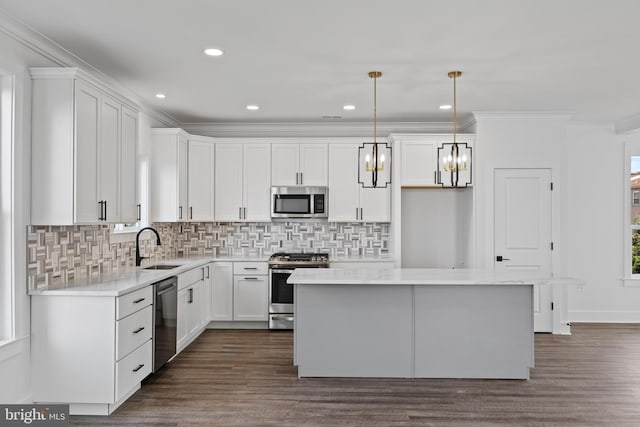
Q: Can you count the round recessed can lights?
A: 5